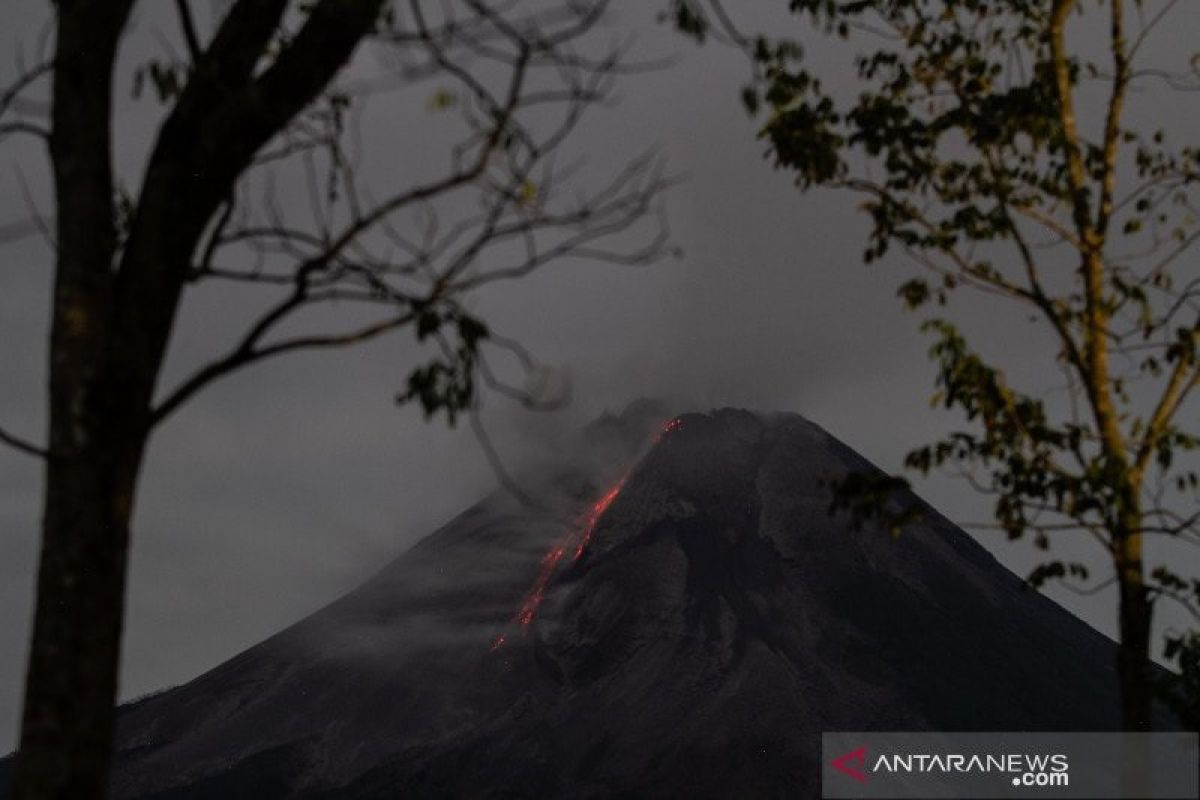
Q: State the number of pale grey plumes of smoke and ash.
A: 1